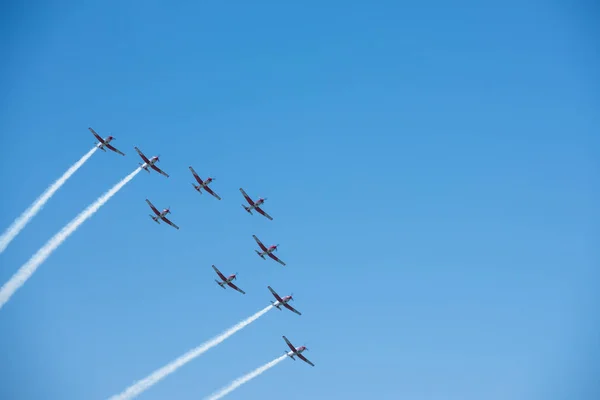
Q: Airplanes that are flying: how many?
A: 9